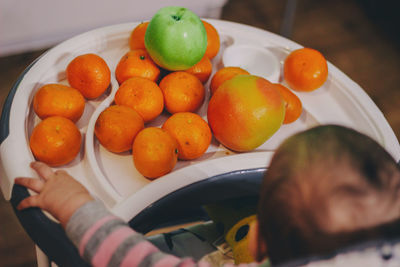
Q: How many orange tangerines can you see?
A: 15